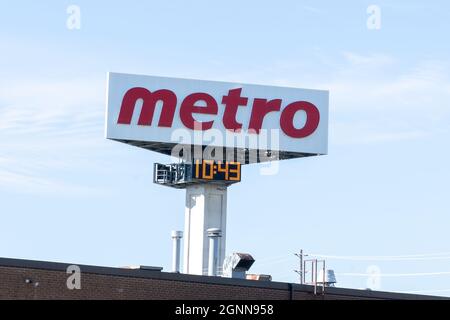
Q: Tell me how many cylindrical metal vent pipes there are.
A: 2